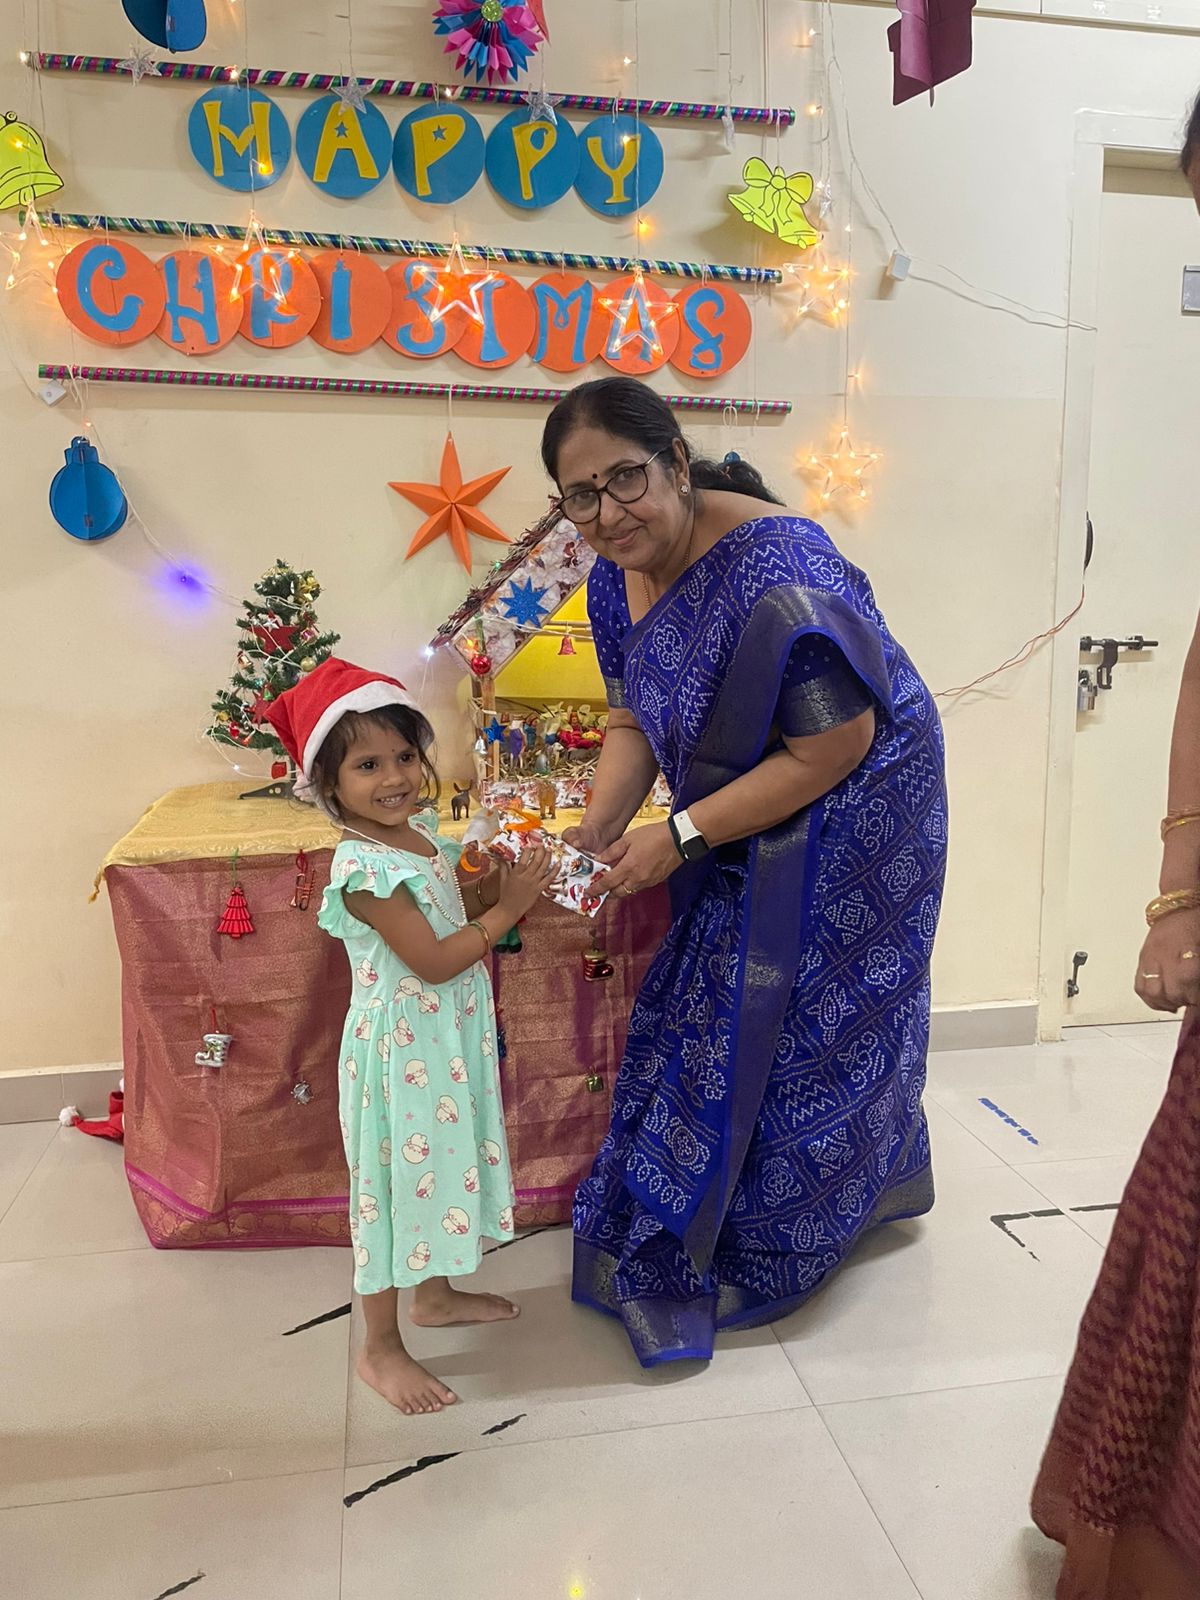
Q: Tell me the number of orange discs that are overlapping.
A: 9